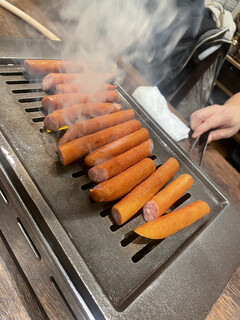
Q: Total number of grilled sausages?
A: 13